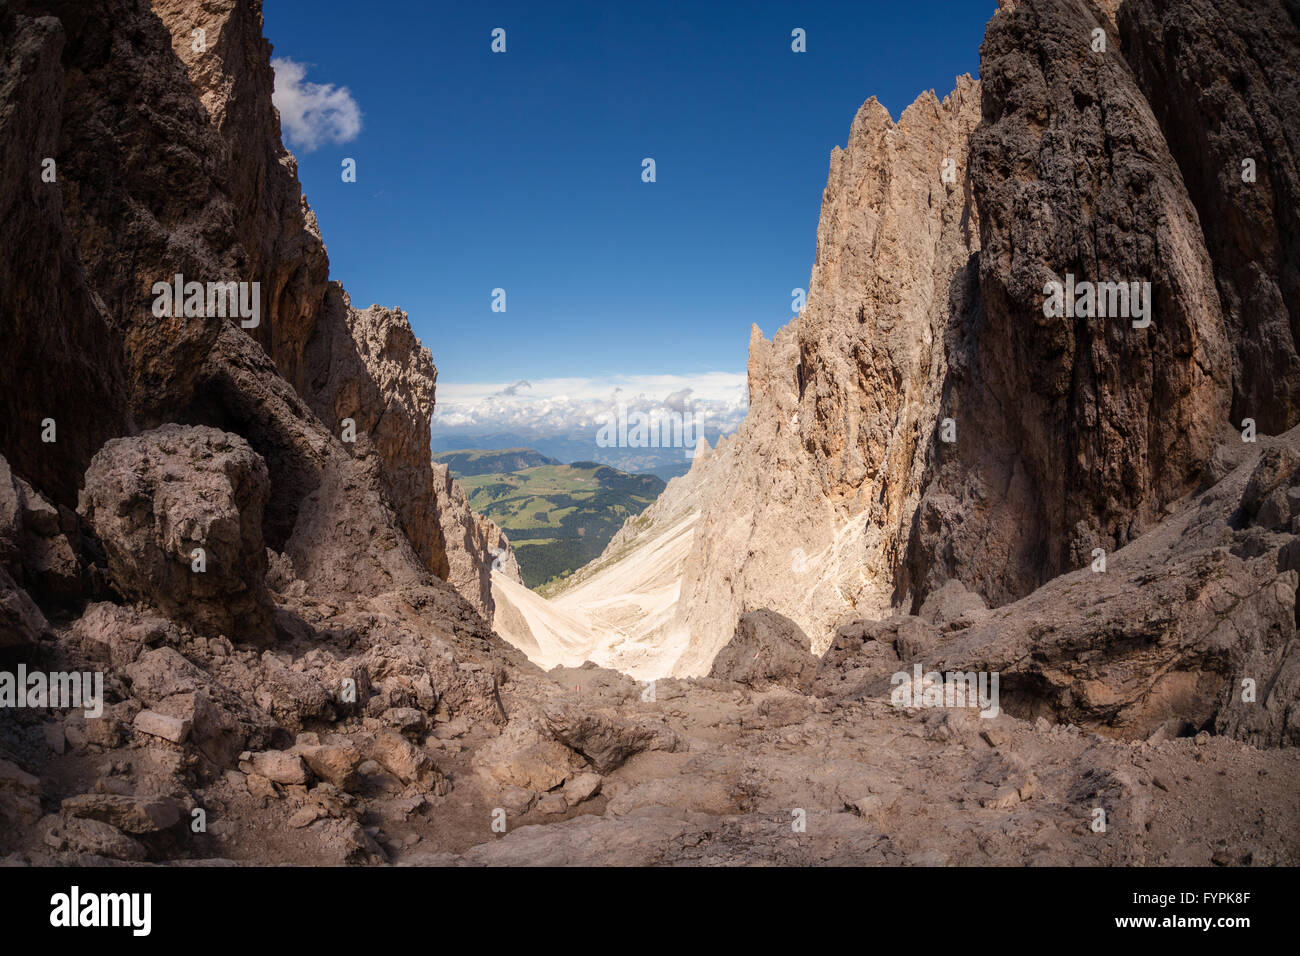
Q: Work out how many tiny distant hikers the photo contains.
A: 0